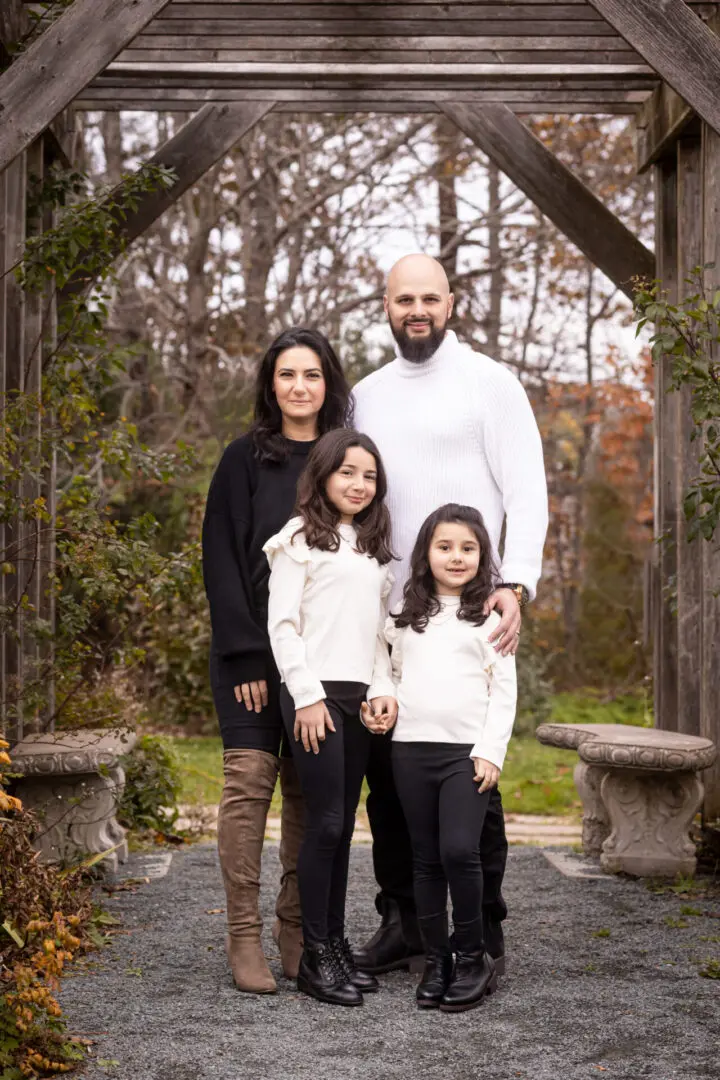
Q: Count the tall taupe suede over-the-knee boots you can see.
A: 2